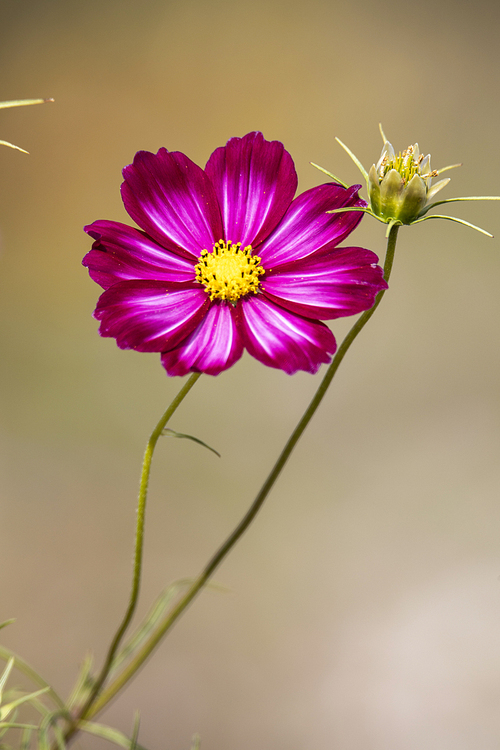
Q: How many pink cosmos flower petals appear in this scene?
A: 8